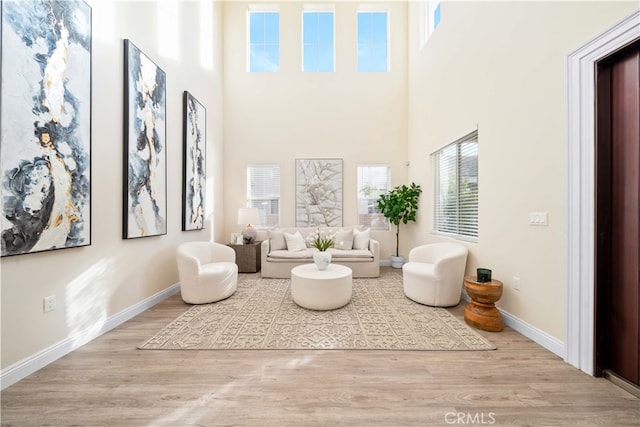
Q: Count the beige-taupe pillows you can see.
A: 2